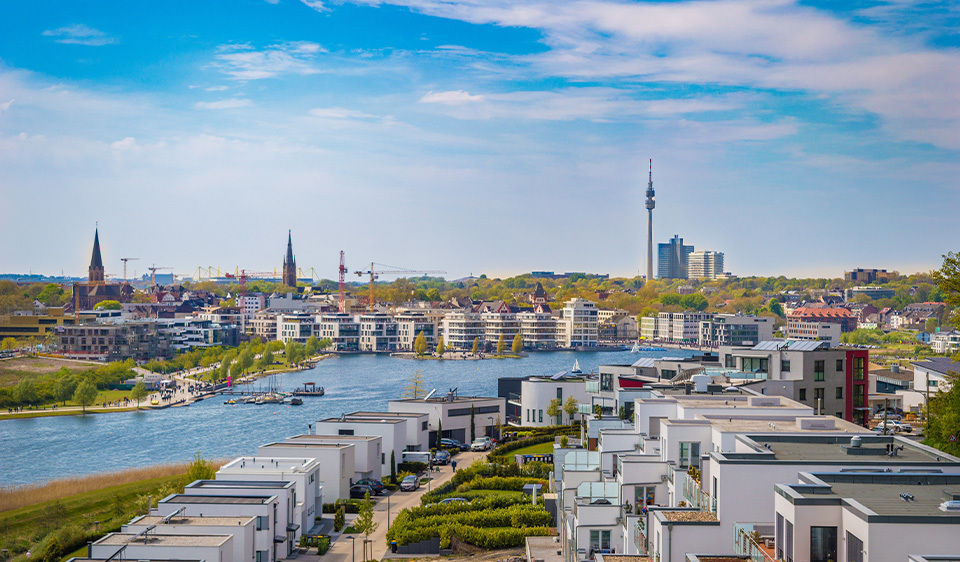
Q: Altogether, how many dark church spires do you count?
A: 2